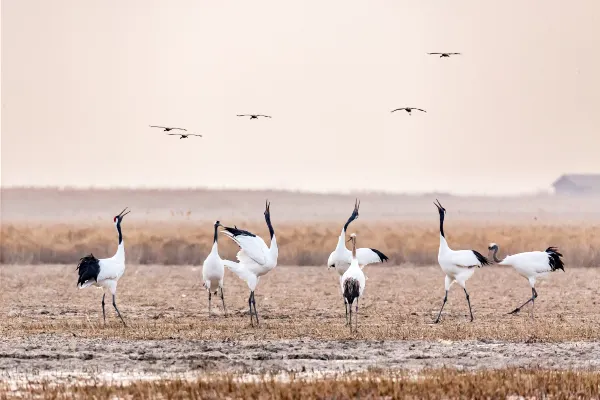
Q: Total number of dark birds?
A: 5